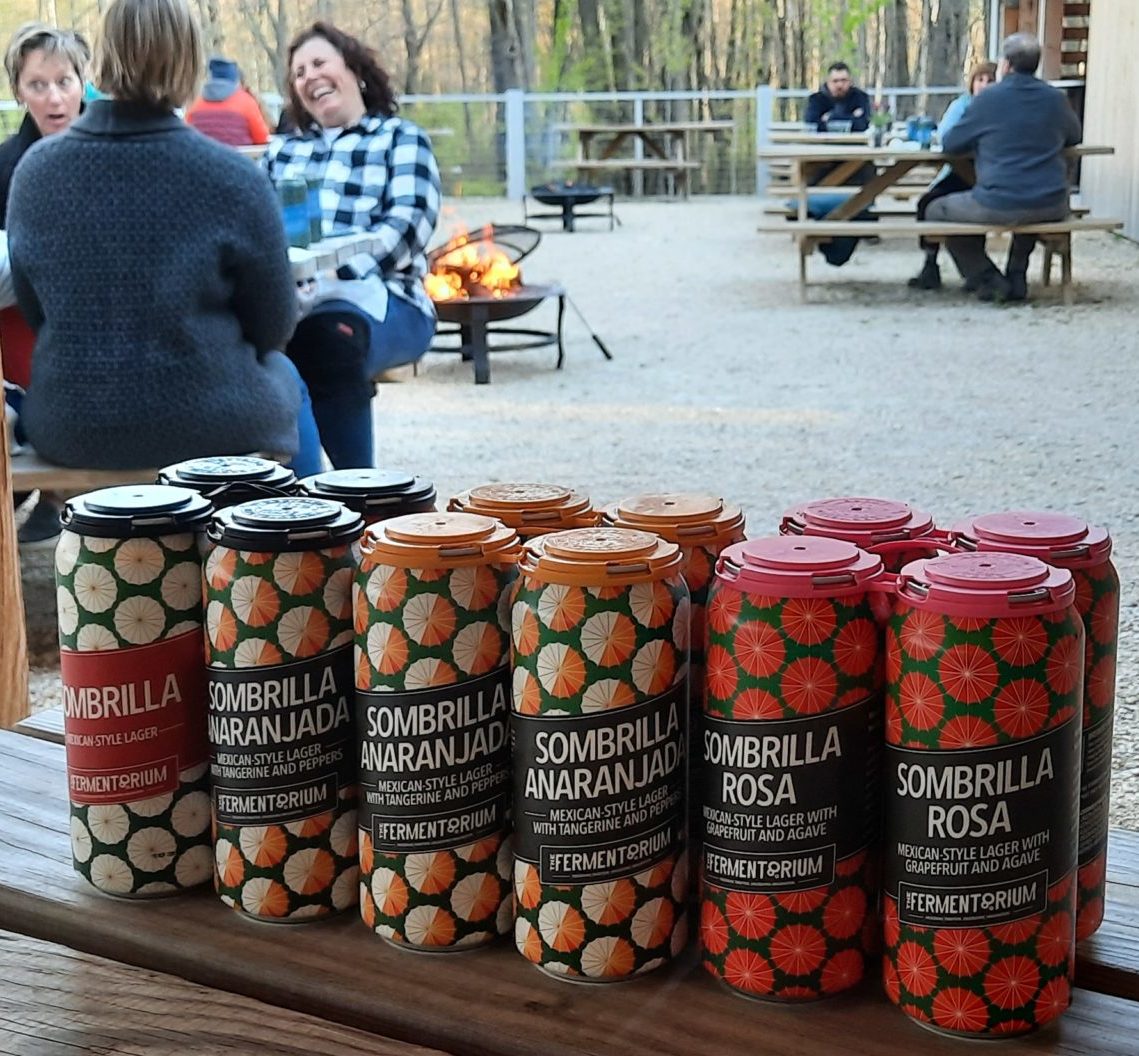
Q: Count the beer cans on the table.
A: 12